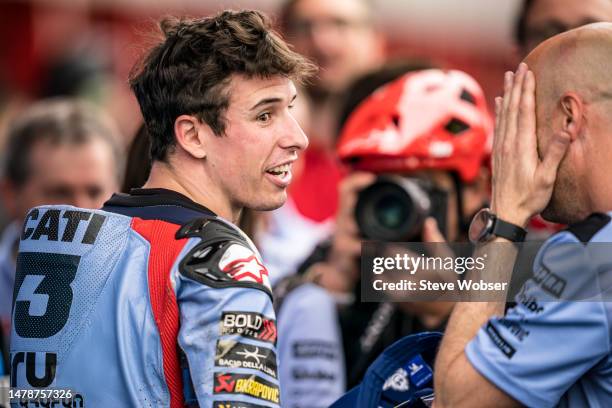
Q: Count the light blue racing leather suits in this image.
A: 1